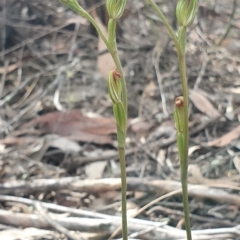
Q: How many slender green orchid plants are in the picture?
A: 2